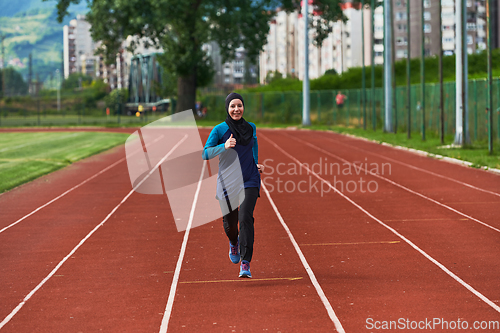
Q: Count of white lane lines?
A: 7